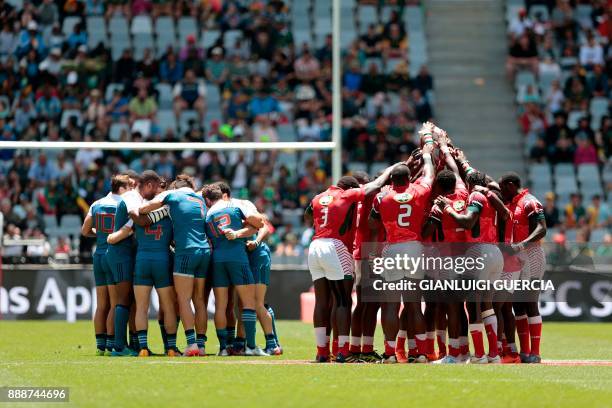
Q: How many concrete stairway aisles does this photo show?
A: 1